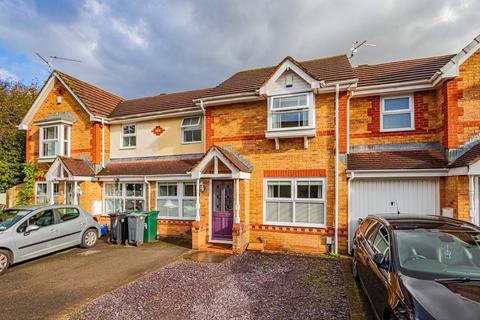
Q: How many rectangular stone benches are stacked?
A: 0